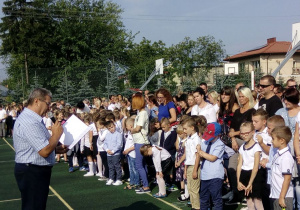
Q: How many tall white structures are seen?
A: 3